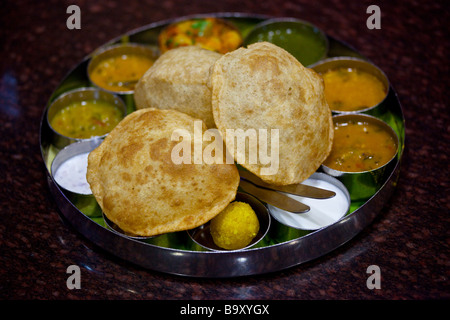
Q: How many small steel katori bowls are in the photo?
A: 10